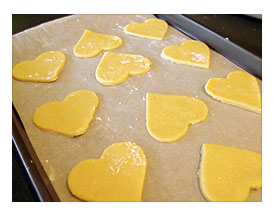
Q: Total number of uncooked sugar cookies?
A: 10